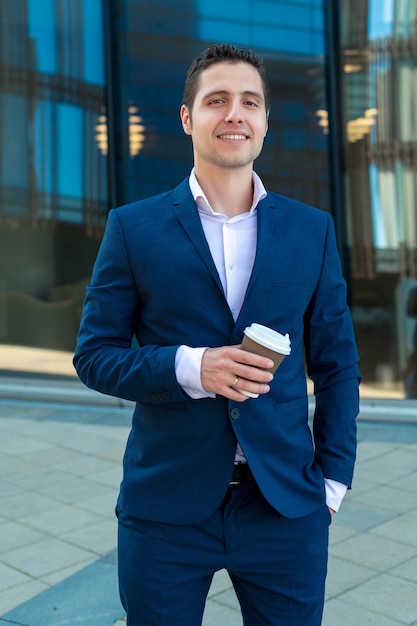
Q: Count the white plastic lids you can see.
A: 1